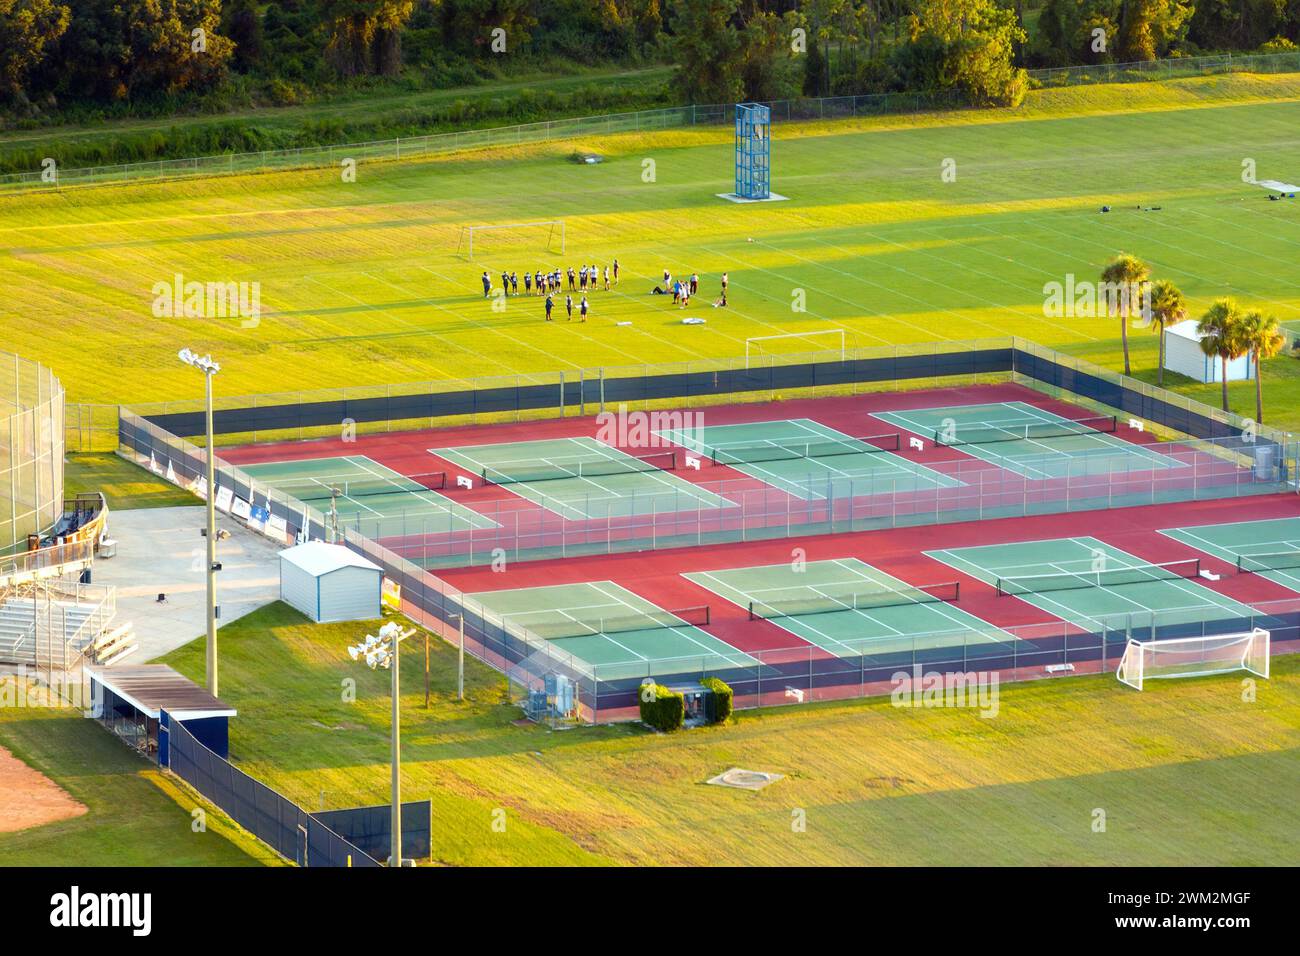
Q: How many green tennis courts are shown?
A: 8